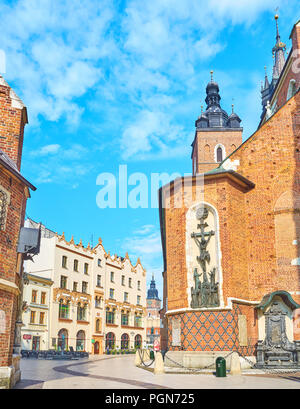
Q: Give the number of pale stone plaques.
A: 2